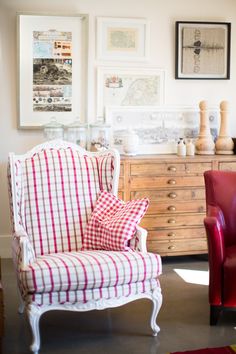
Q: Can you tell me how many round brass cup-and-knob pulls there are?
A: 7